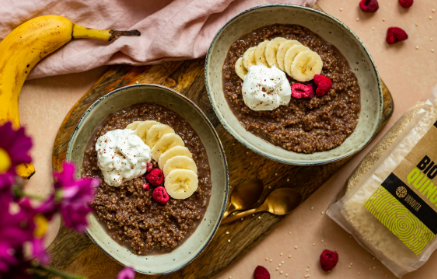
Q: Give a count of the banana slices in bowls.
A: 14